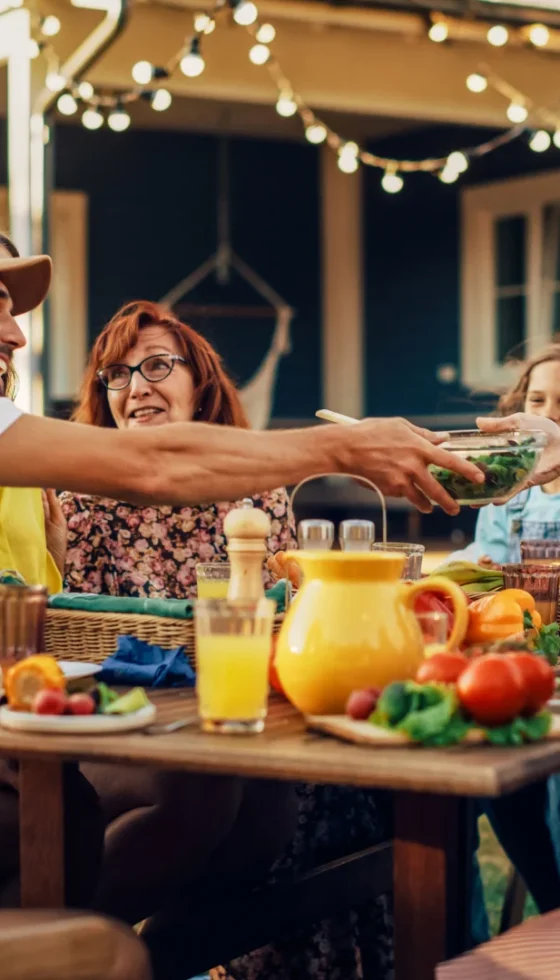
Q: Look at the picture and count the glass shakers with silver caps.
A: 2